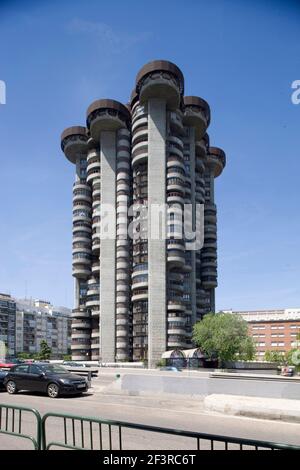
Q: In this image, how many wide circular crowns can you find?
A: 5